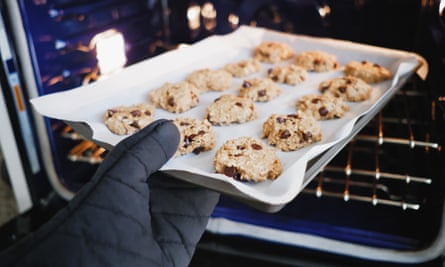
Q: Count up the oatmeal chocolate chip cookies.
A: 15